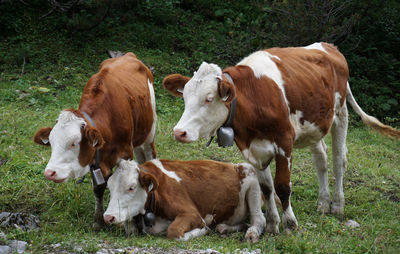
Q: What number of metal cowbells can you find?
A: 3